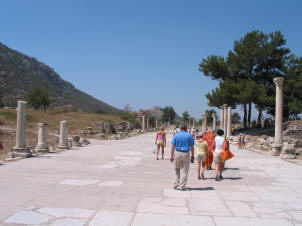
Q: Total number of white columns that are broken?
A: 3